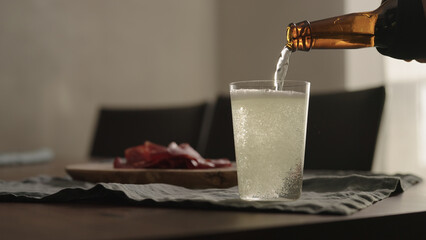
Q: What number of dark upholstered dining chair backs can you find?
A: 2